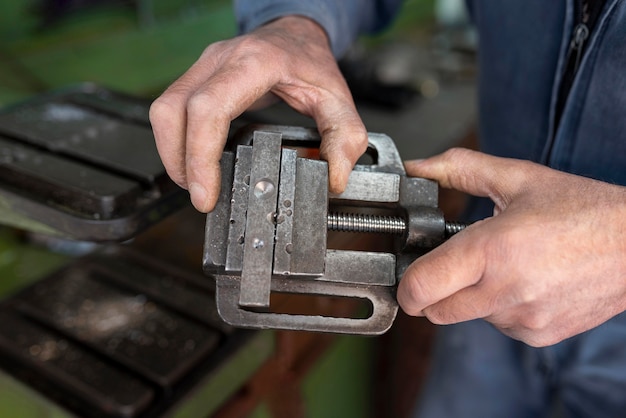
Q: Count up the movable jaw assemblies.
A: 1